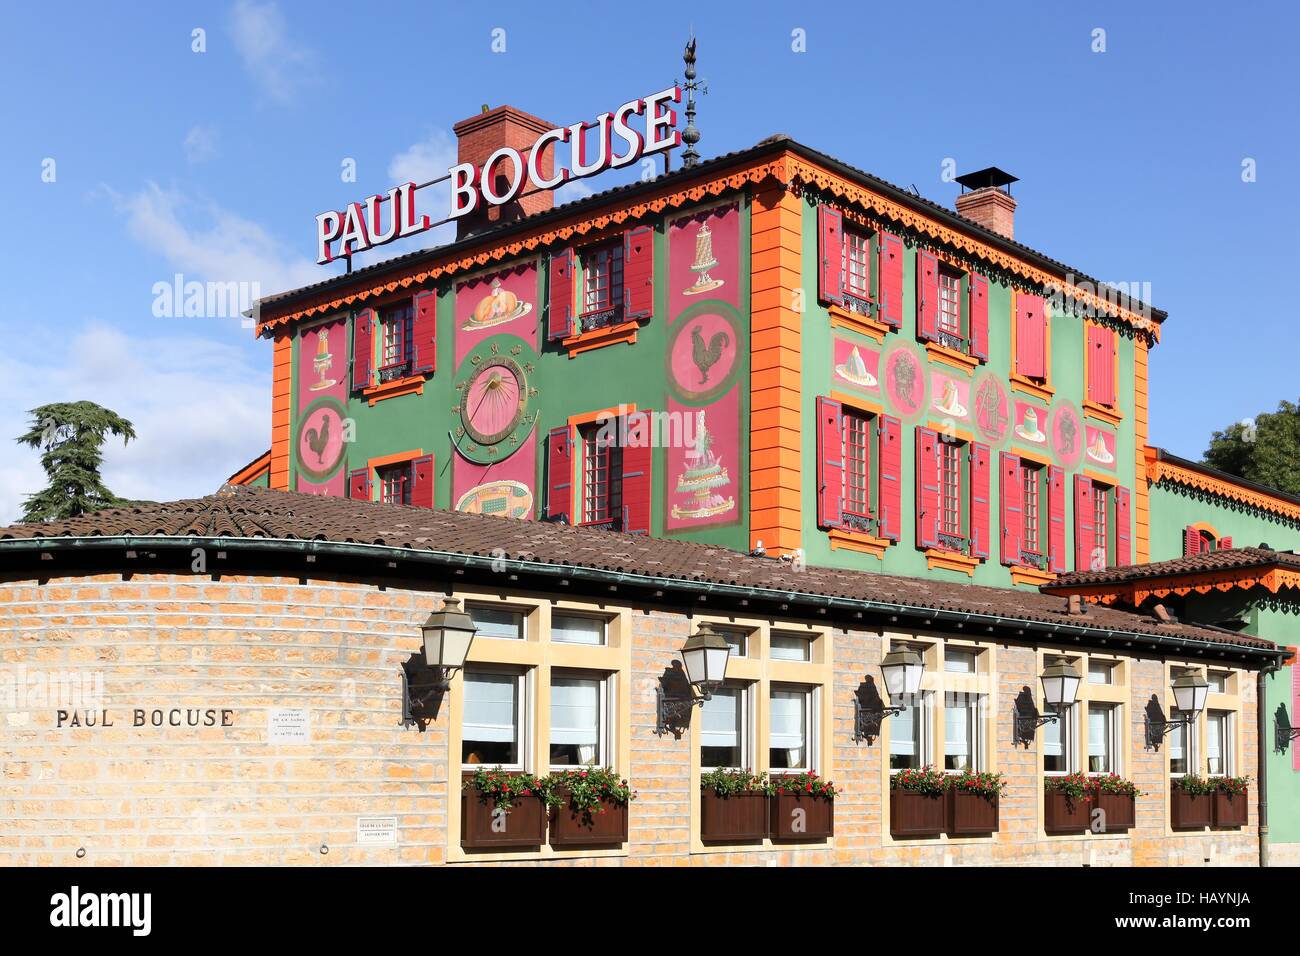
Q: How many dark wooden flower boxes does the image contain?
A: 10